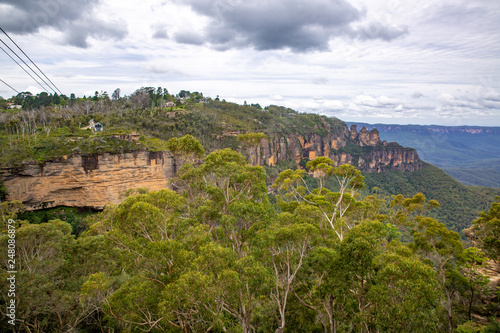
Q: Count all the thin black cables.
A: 4